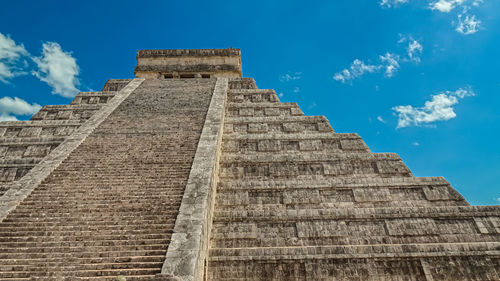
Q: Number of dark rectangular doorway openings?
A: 3